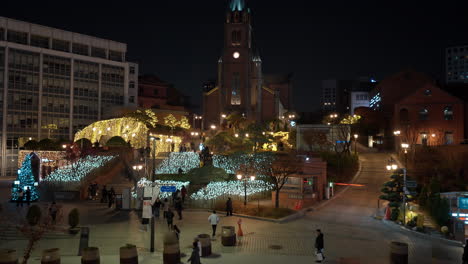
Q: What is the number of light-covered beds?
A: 5